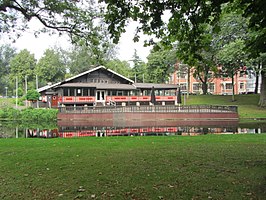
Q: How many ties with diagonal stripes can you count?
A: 0